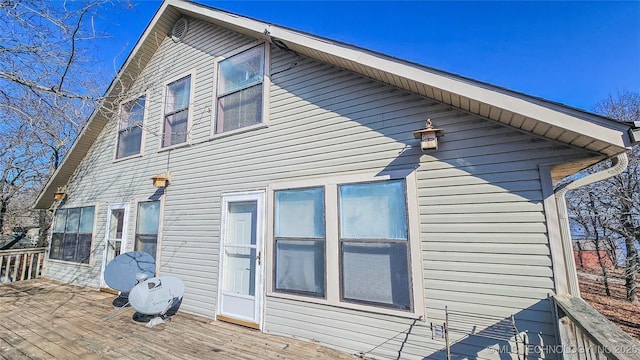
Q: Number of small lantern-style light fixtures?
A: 3